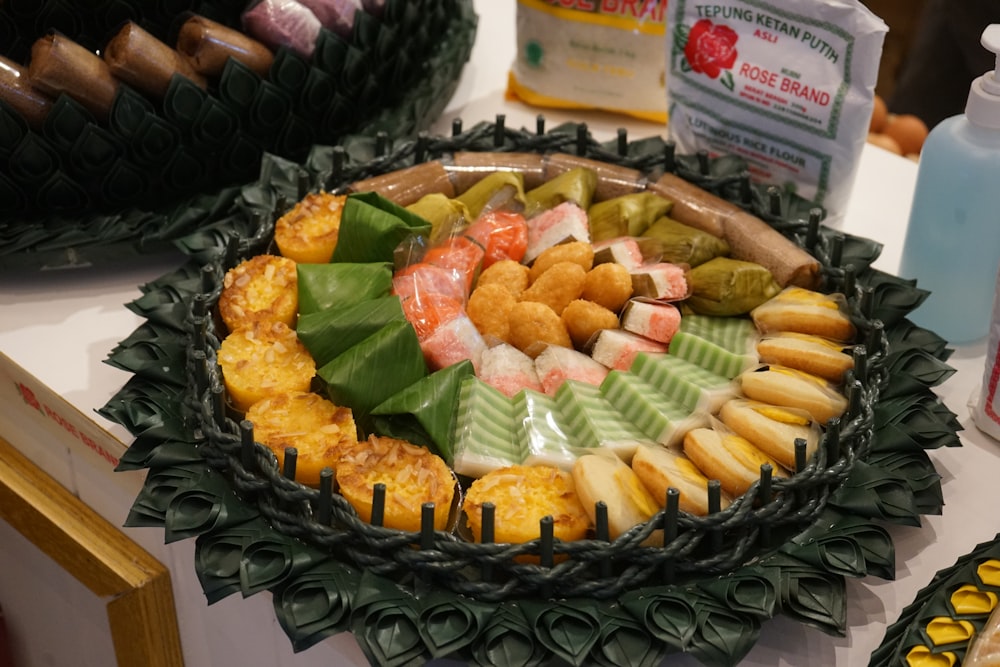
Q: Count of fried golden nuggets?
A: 7